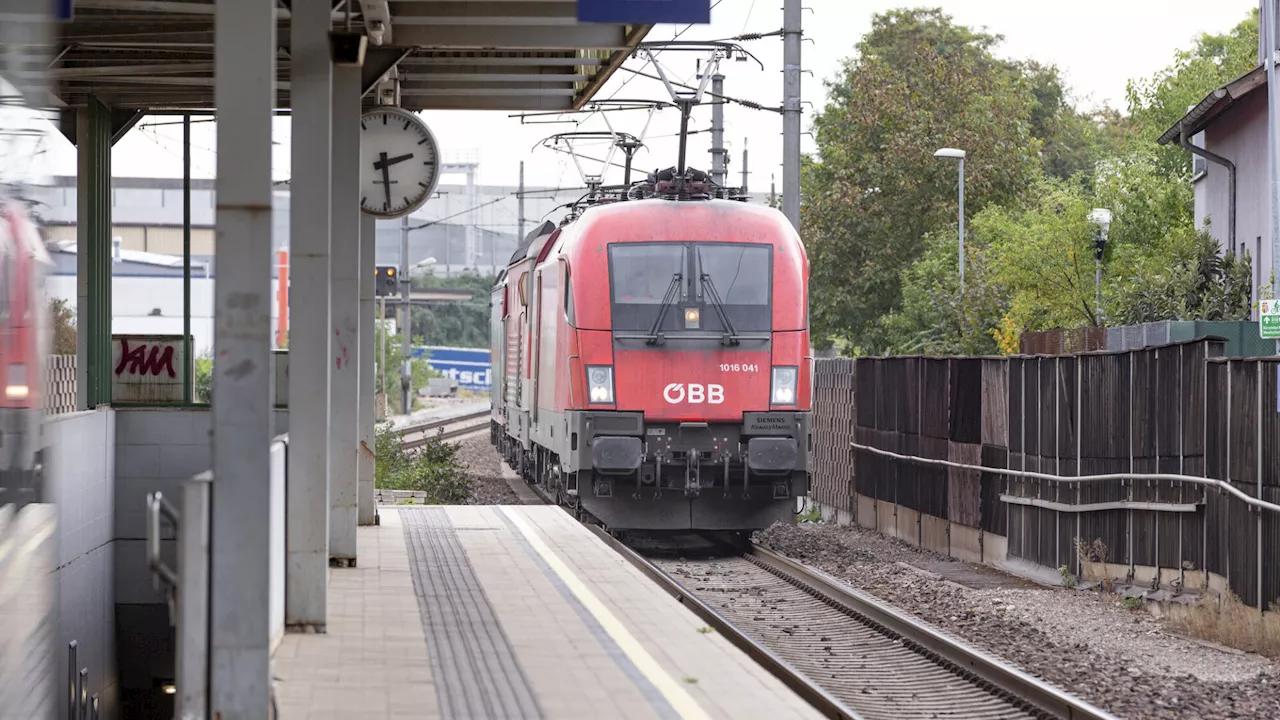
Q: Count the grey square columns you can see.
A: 4